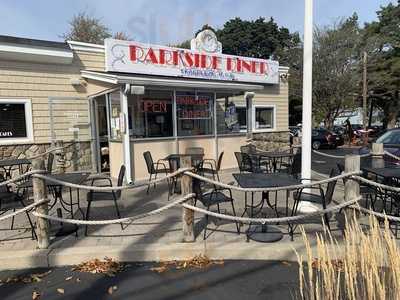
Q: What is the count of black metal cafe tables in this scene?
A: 6